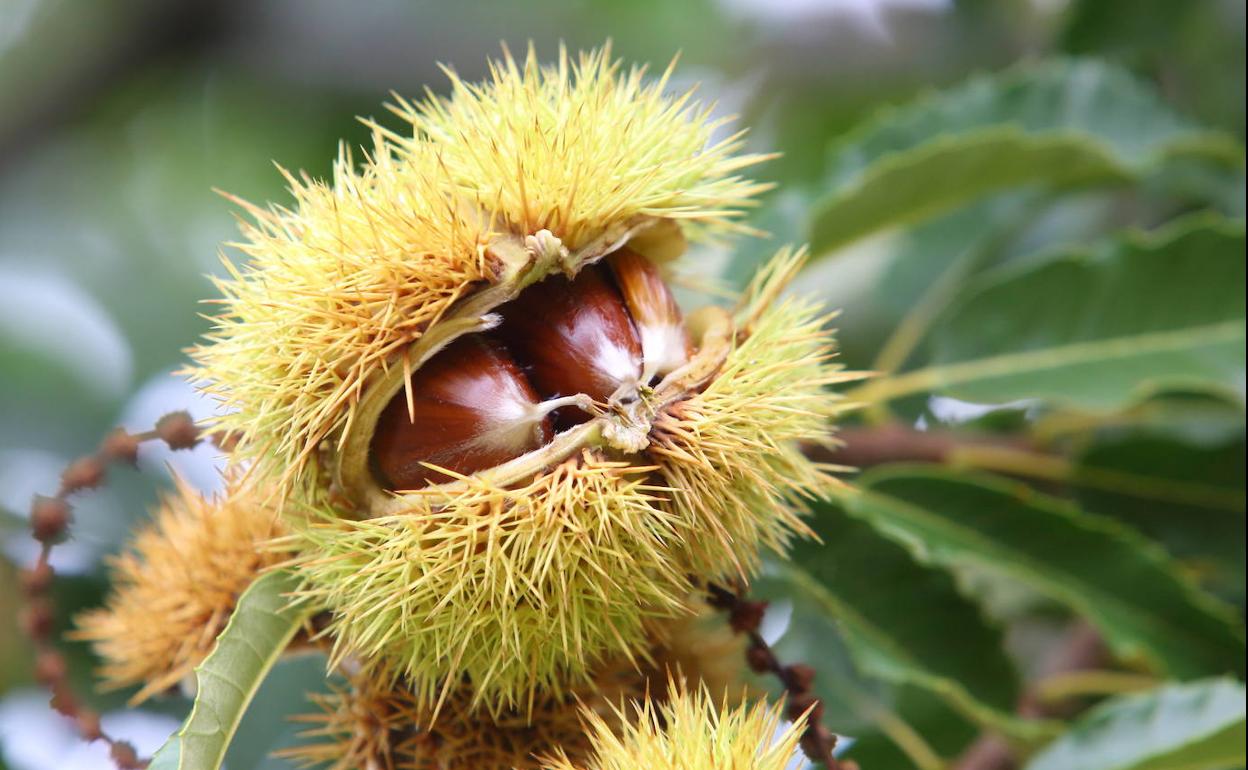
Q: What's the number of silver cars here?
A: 0